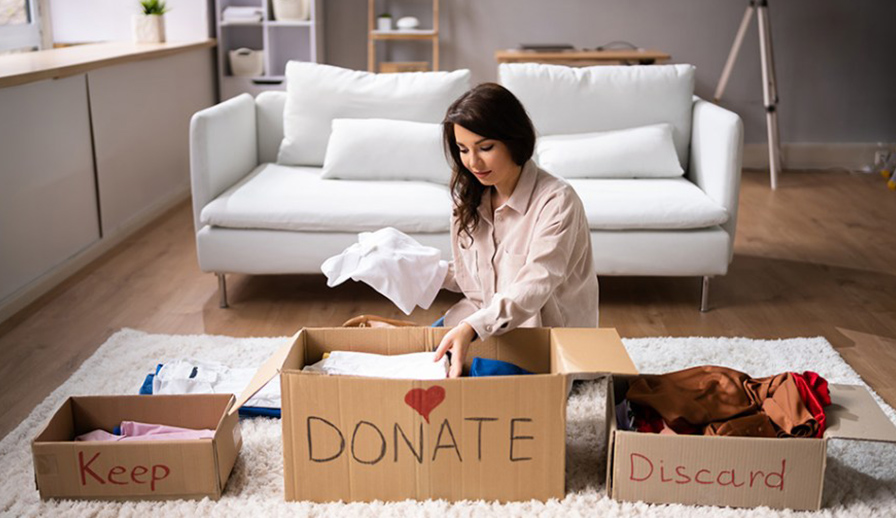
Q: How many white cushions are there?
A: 4